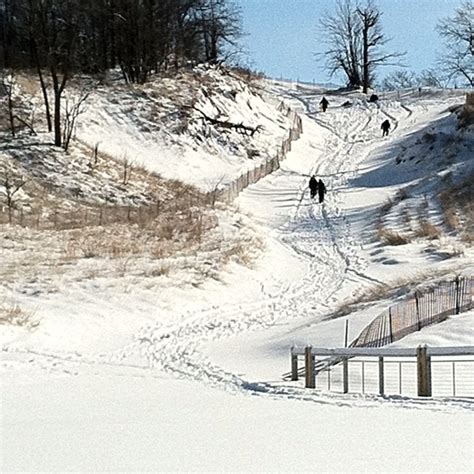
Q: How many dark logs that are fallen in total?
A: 1